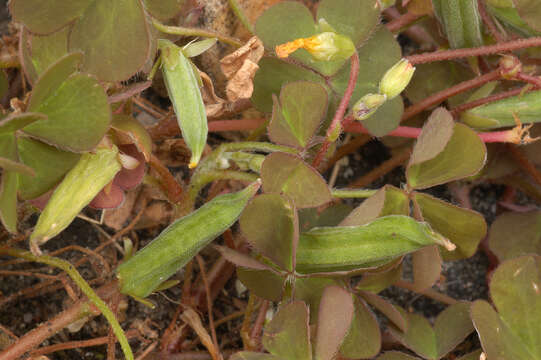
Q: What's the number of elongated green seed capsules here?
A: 6